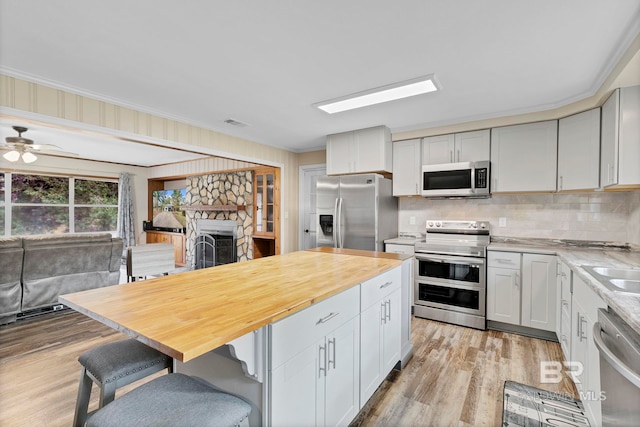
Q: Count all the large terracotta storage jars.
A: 0